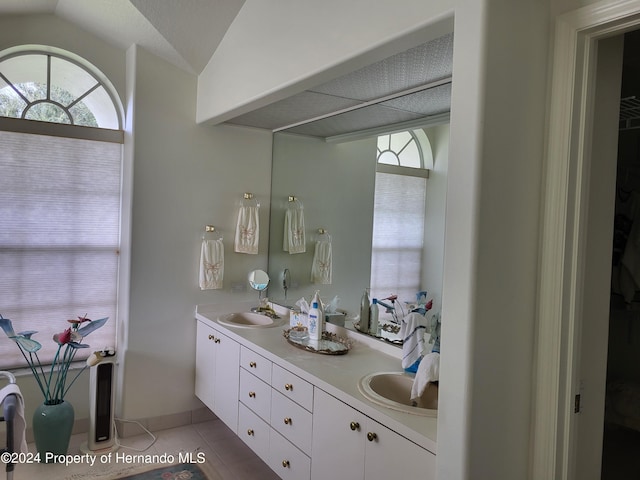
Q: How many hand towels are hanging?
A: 2